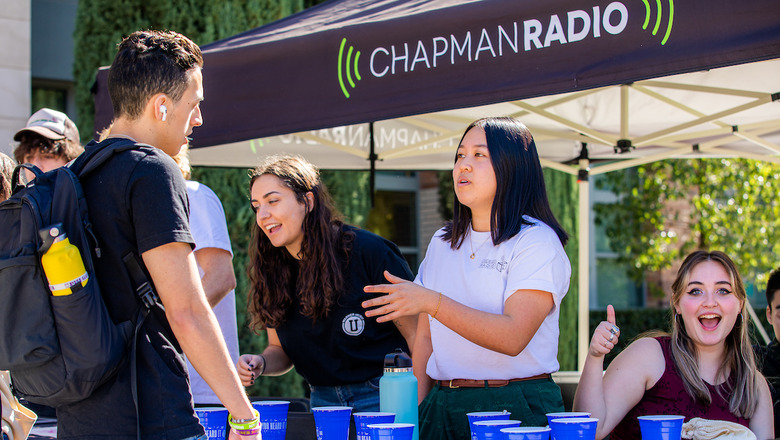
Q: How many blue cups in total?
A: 11